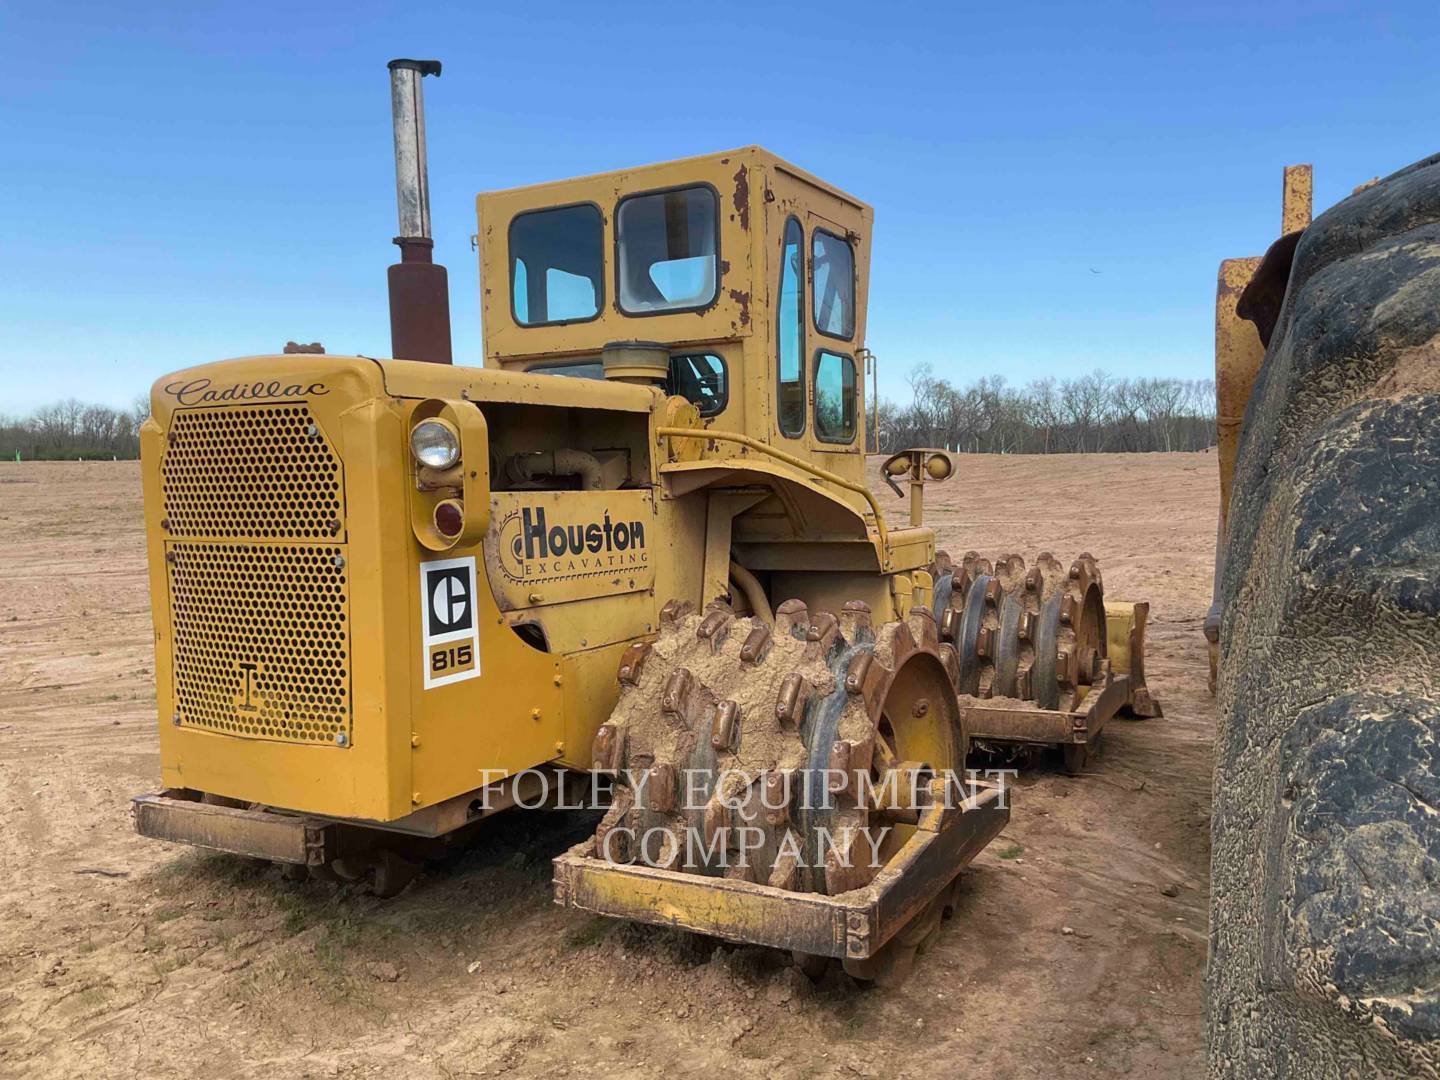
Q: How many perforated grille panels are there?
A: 2